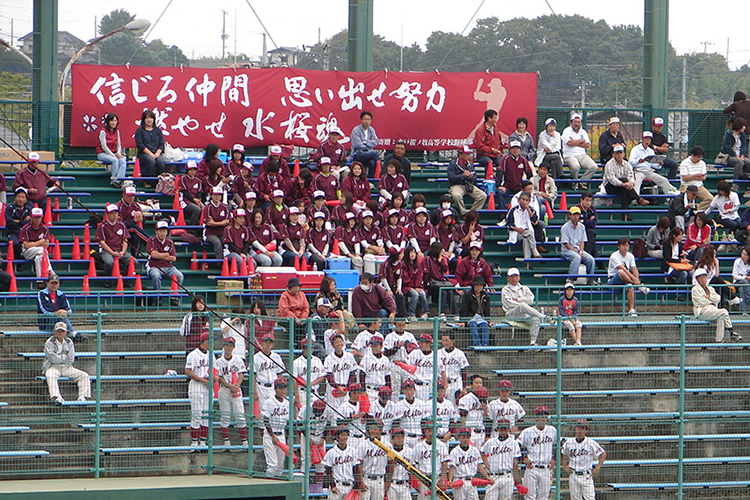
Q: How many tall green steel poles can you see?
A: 3